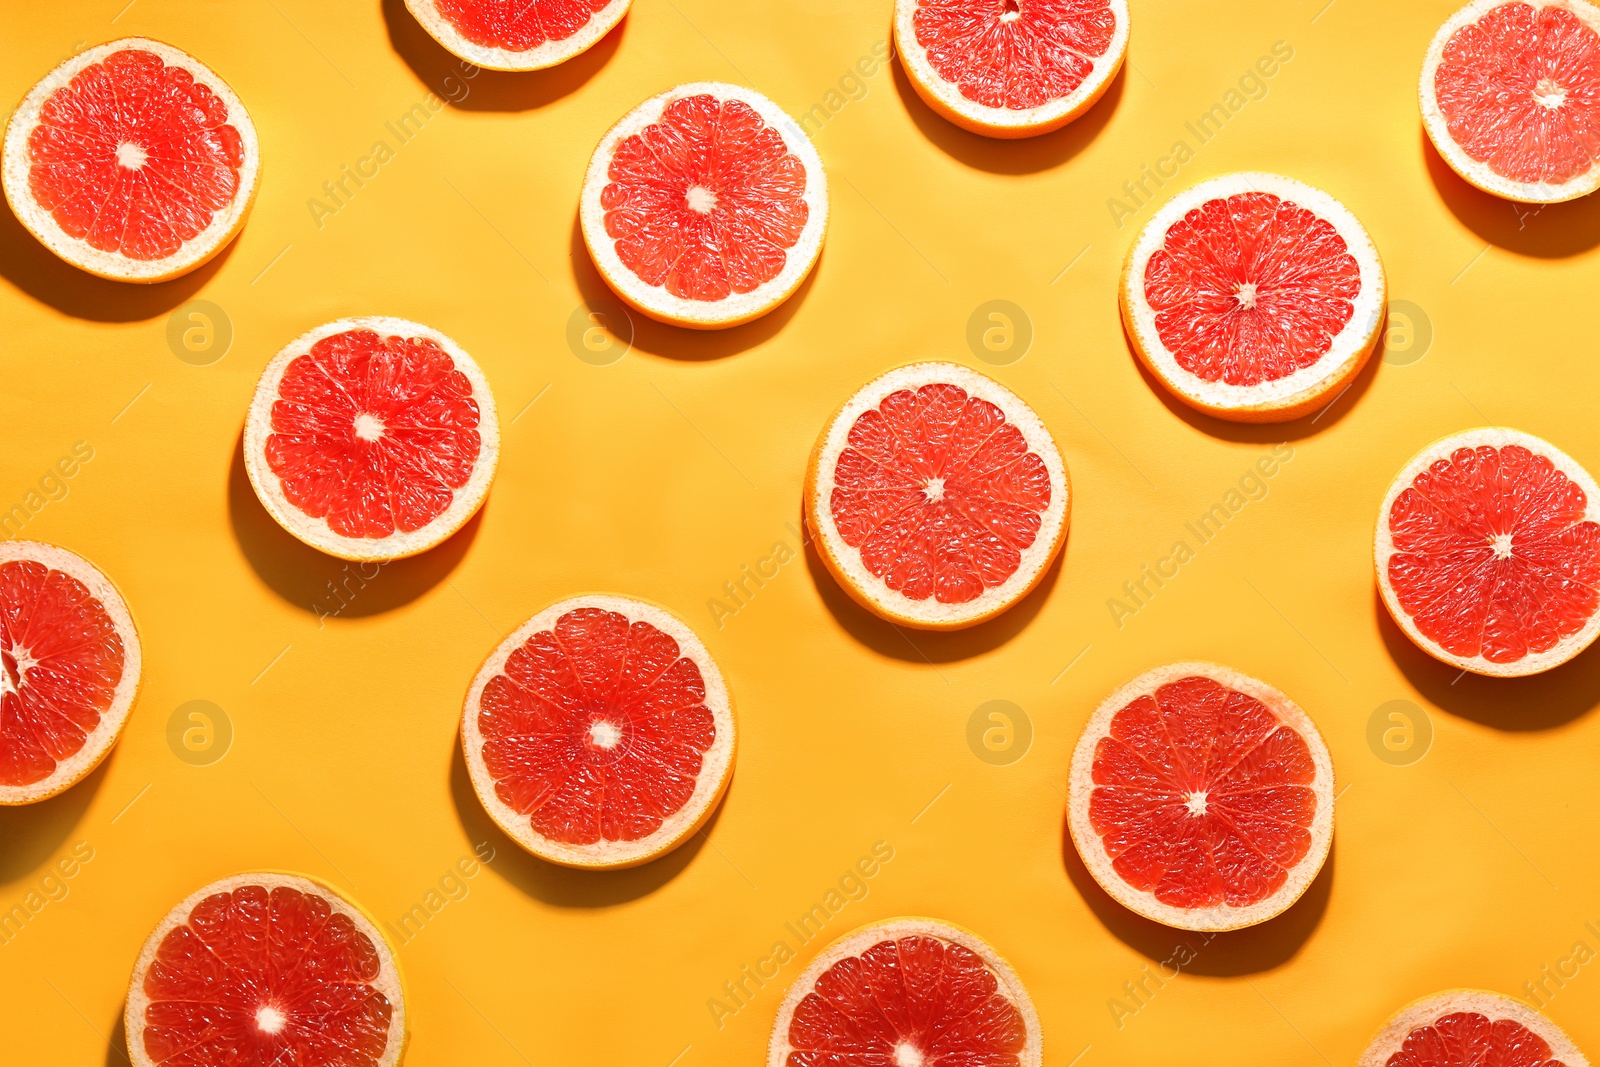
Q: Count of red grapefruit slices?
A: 15